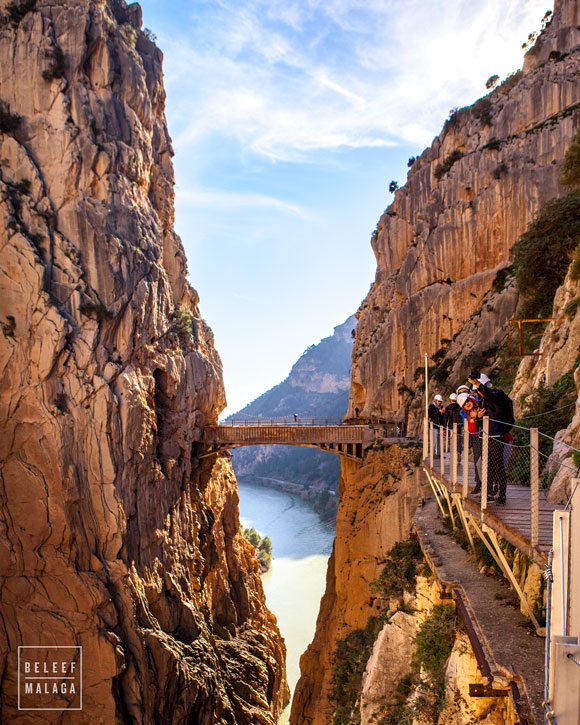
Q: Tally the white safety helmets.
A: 5